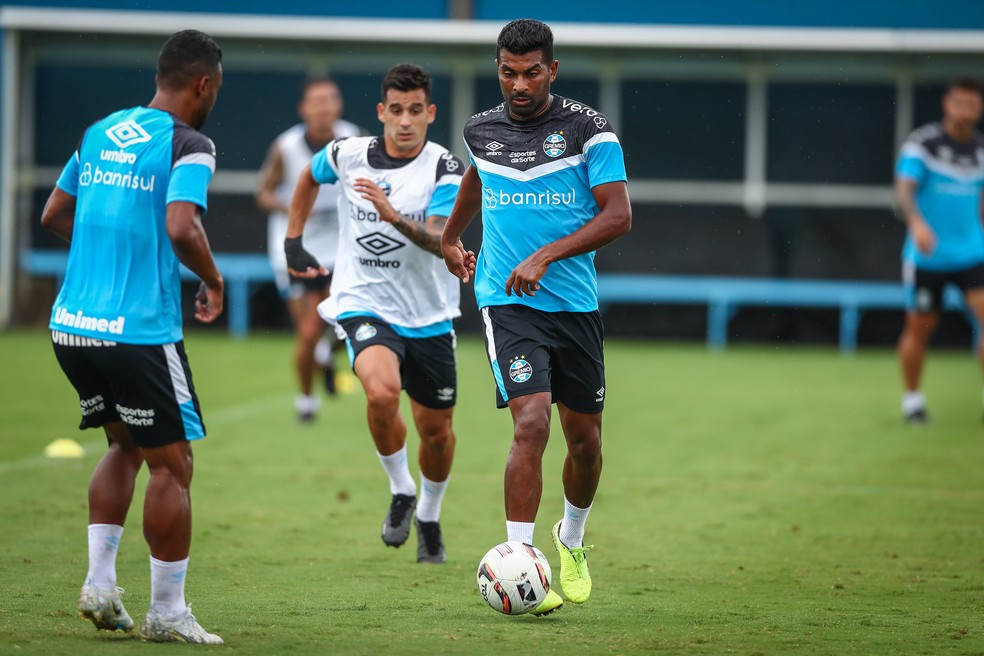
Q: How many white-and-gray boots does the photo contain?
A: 2